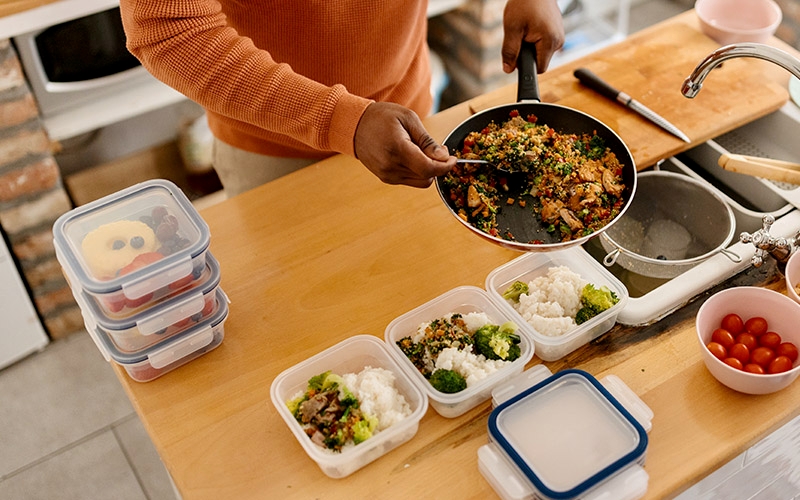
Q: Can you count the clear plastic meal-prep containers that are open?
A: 3